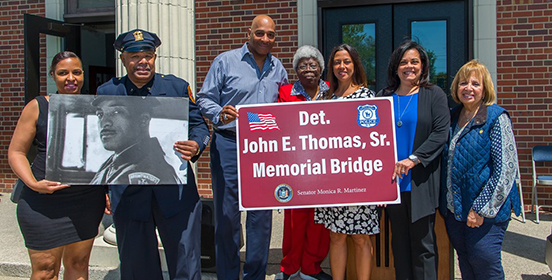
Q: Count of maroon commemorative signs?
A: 1